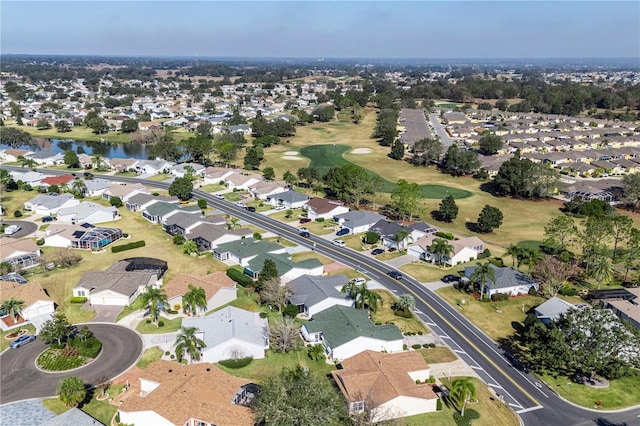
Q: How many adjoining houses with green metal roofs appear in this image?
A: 2